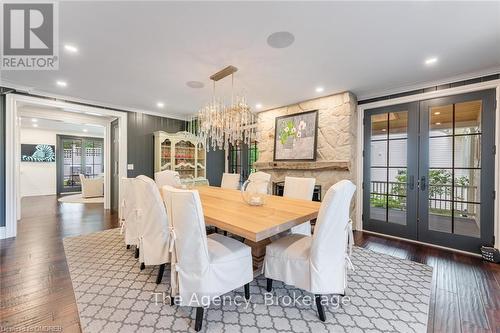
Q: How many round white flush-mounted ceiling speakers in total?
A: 2